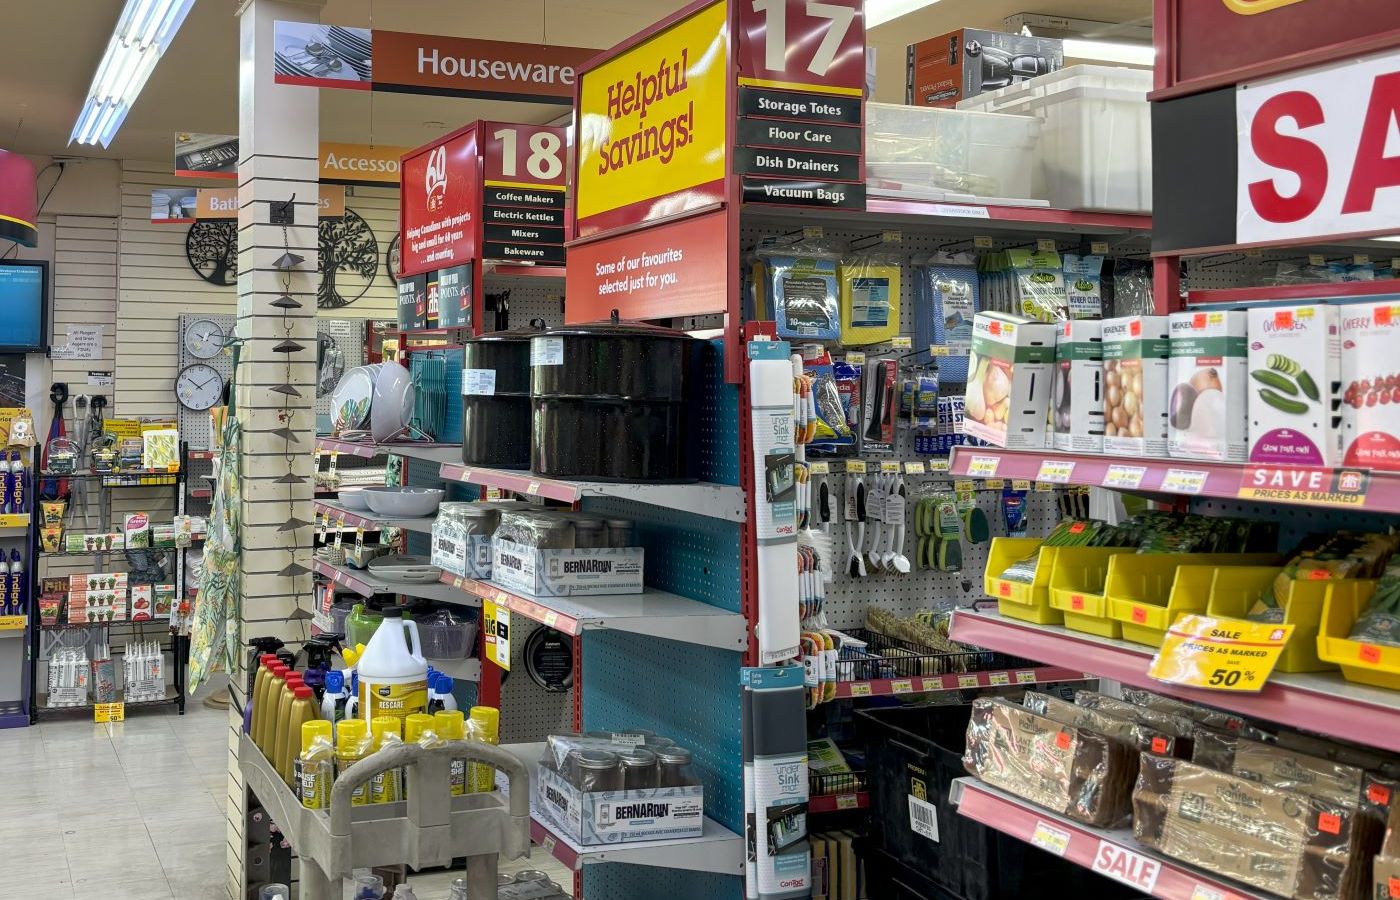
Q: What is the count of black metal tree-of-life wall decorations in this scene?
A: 2